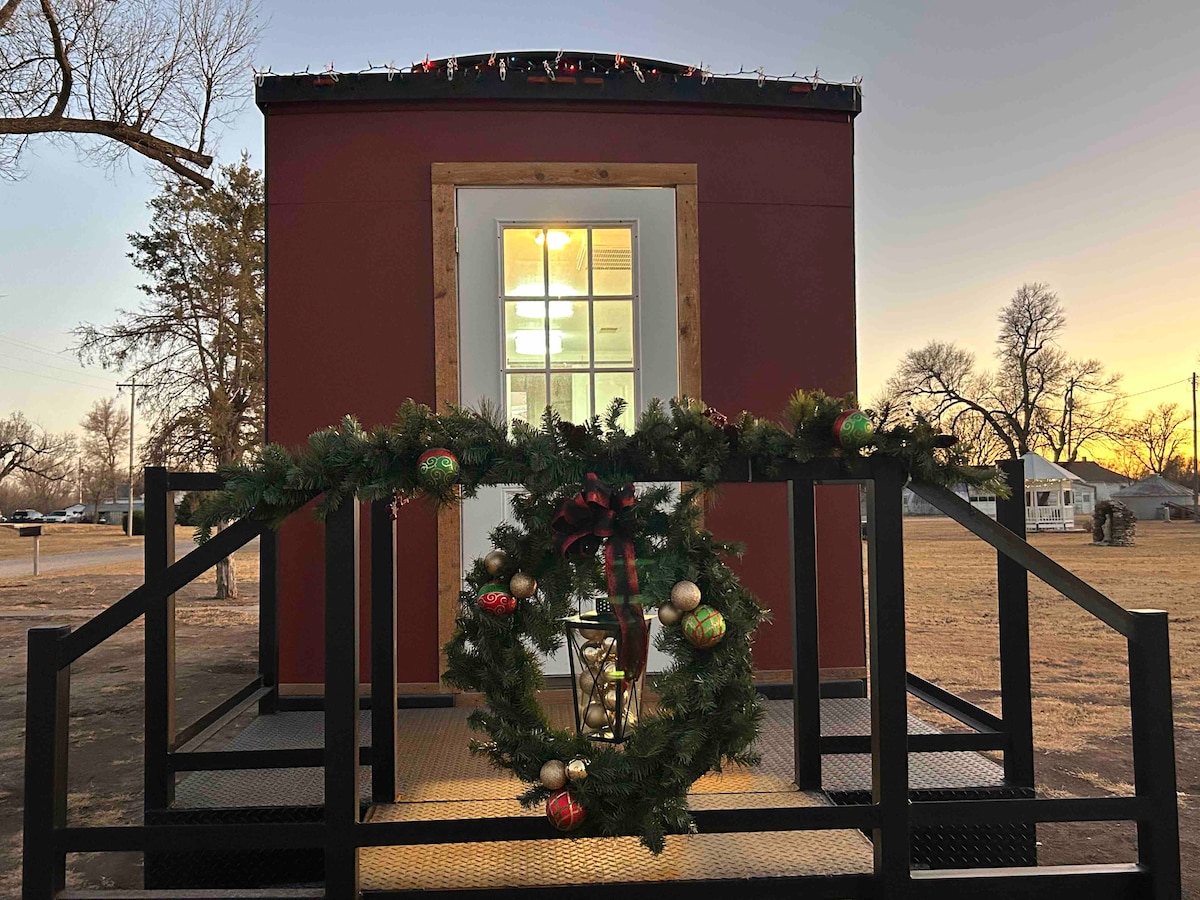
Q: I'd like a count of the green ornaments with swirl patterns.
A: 2